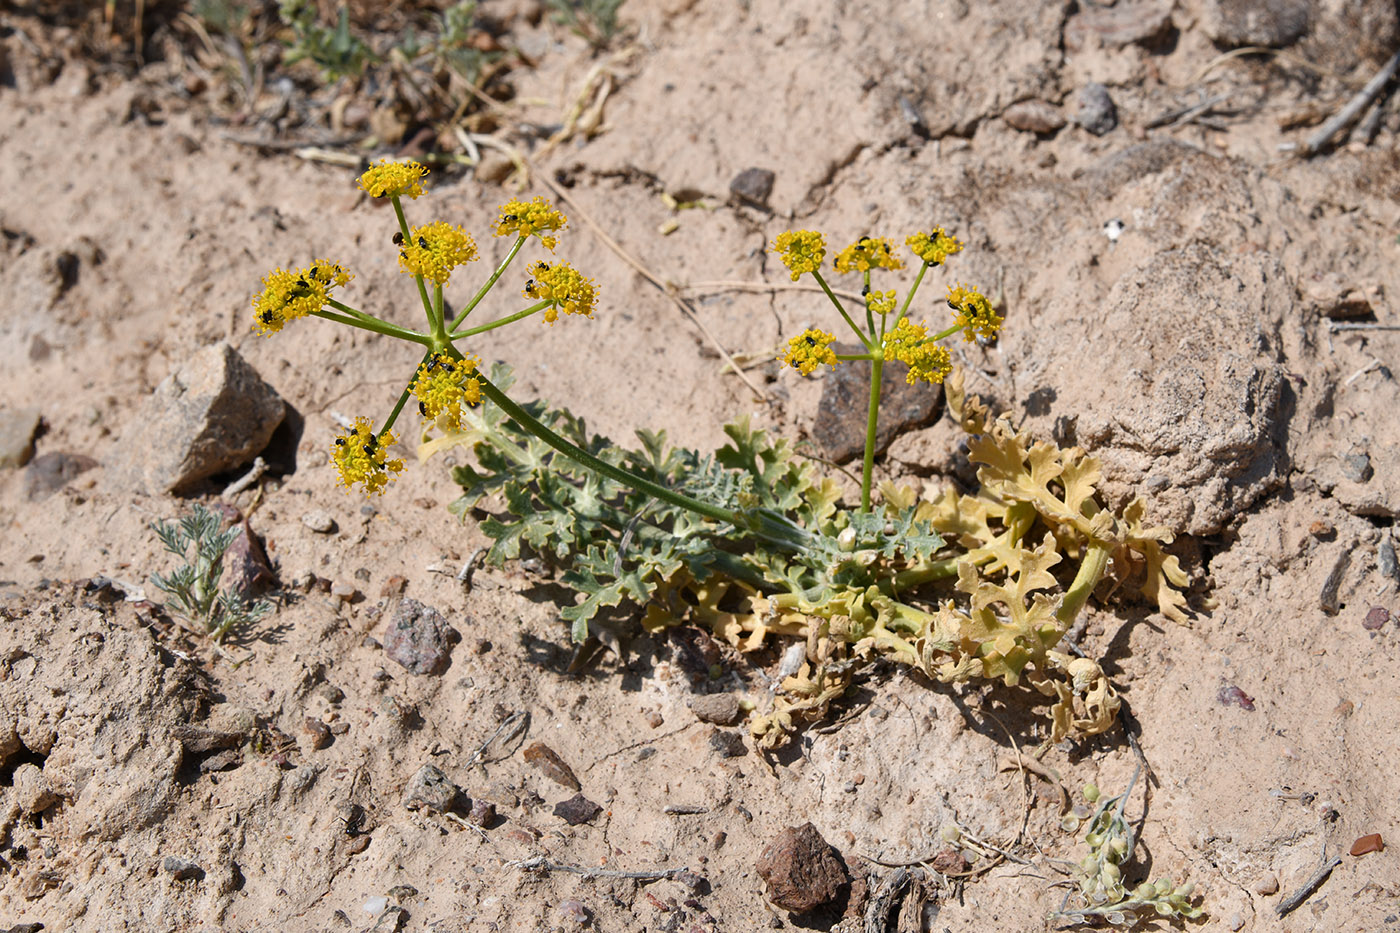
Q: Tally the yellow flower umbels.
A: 14